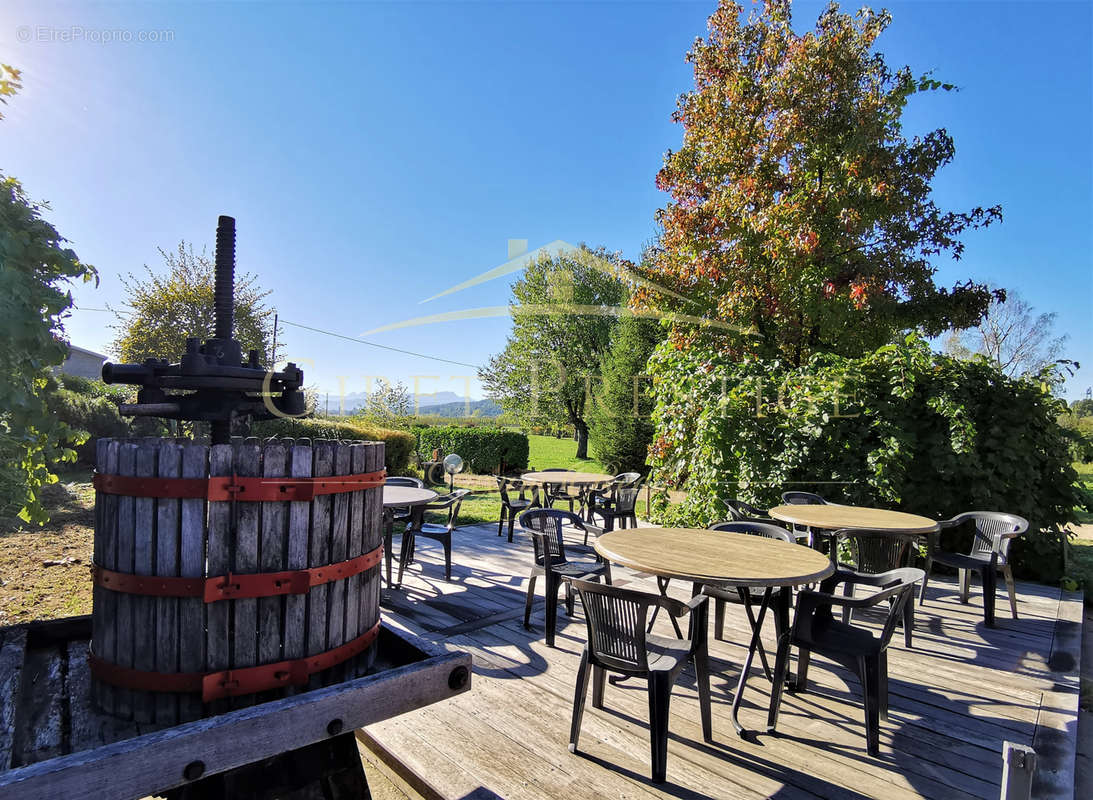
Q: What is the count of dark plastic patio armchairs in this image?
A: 14